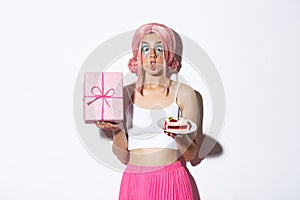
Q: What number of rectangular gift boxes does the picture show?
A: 1